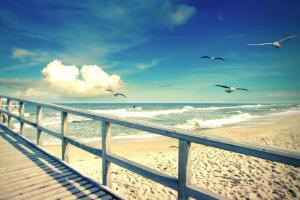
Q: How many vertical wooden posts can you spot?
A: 7